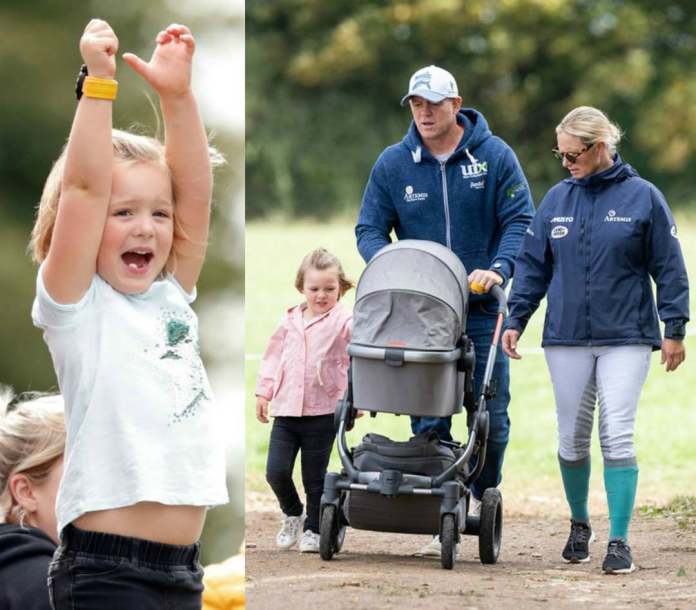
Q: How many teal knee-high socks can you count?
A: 2